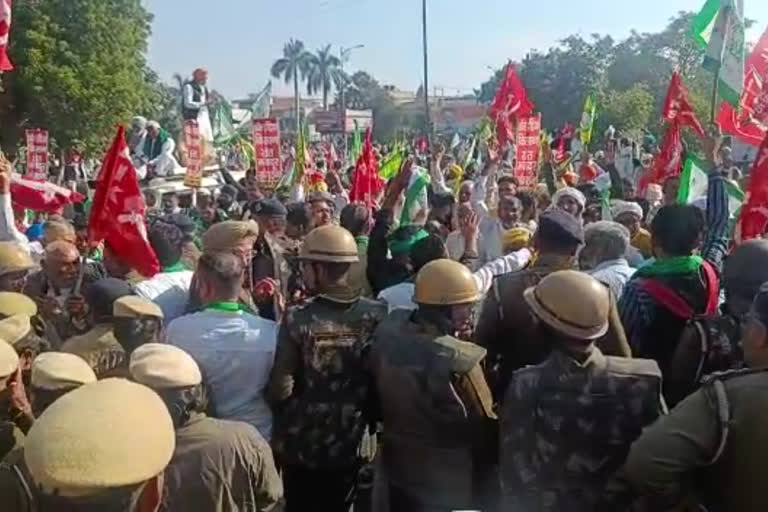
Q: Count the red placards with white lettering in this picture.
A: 4